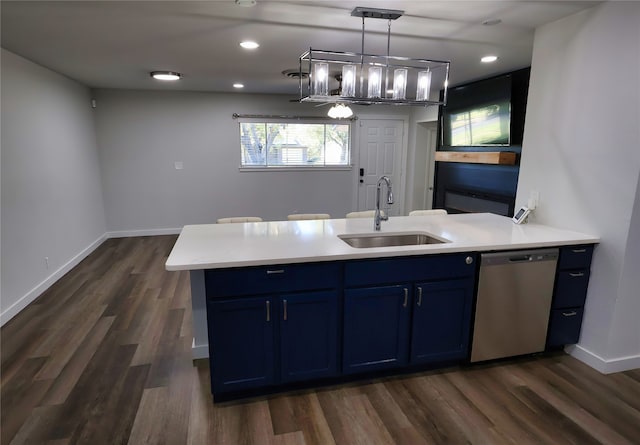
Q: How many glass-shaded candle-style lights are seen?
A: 5